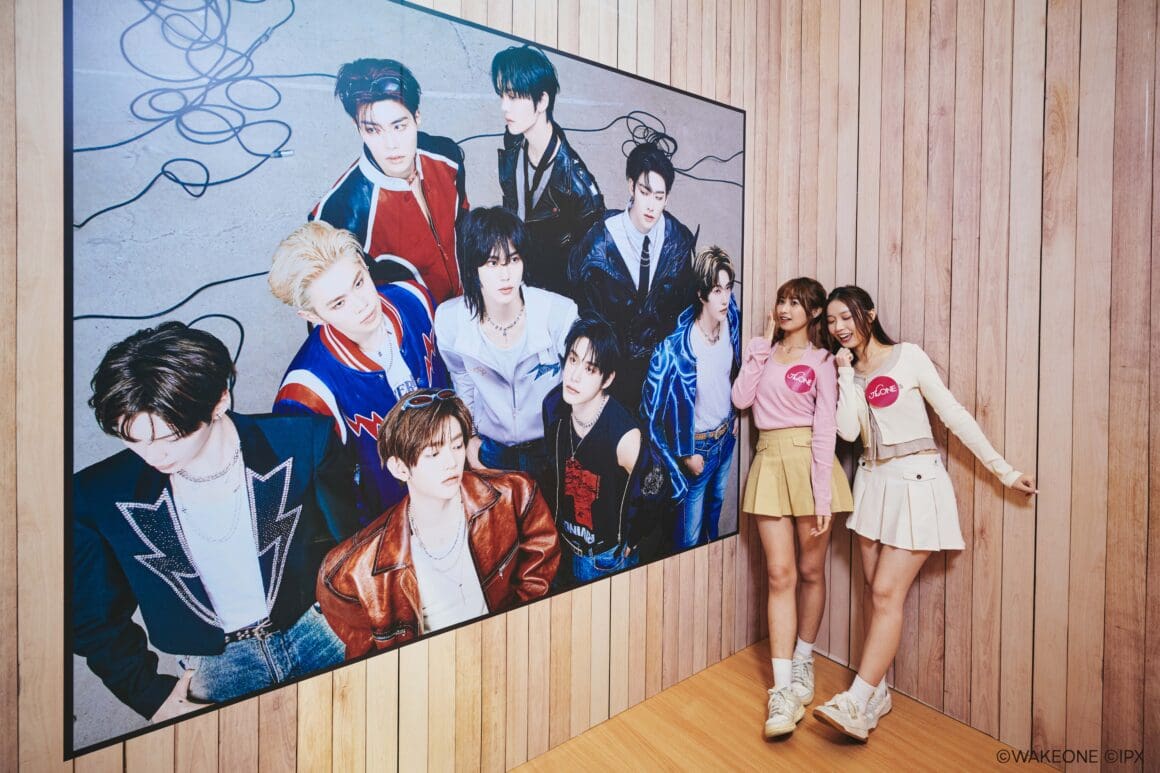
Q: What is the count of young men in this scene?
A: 9